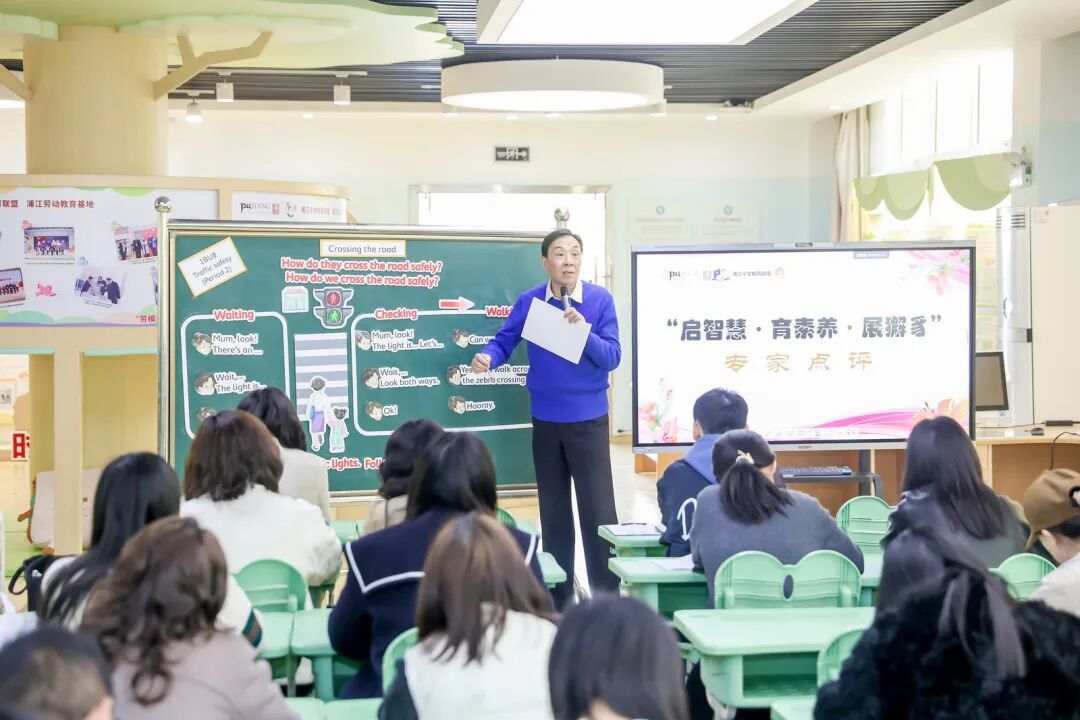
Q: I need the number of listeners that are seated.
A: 14